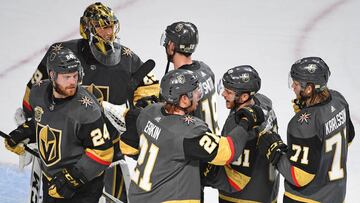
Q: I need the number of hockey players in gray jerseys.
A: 6